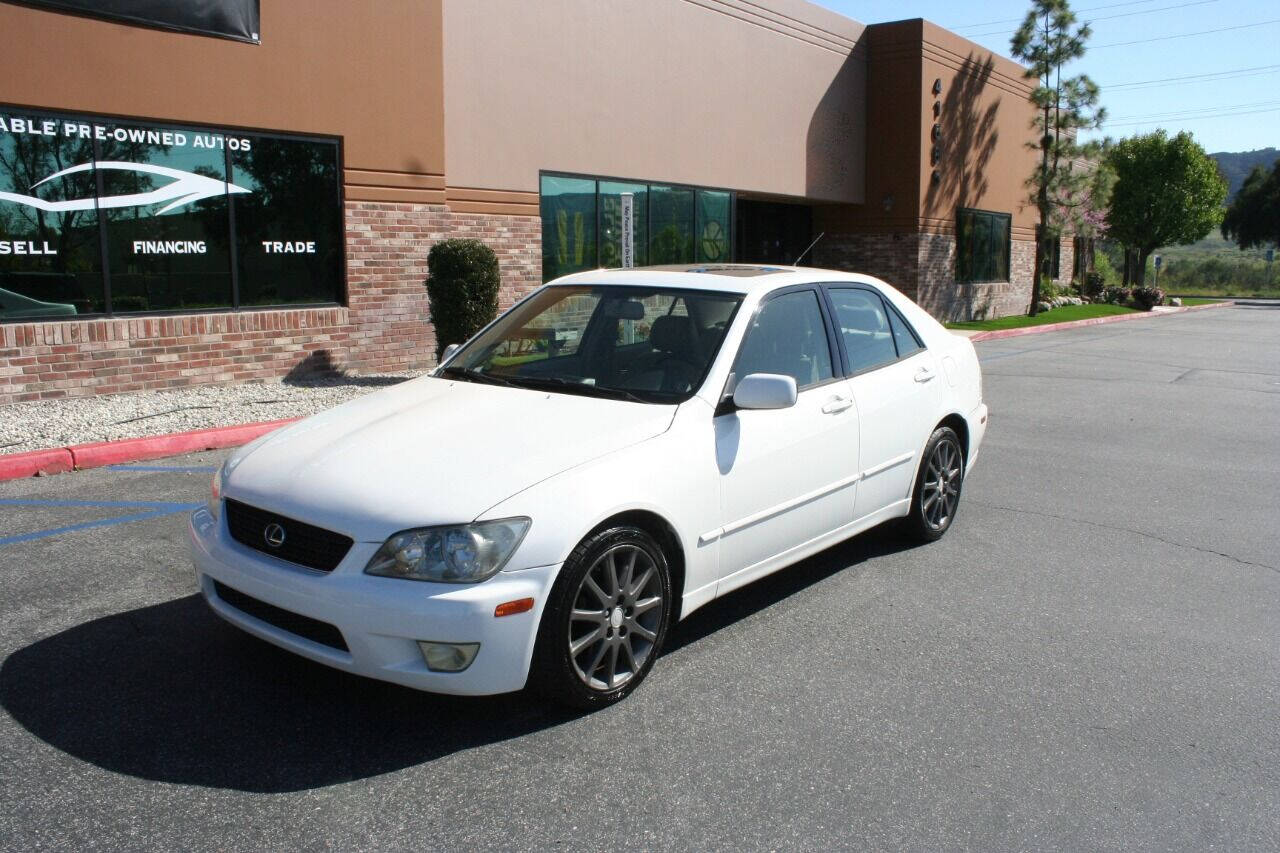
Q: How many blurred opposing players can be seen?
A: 0